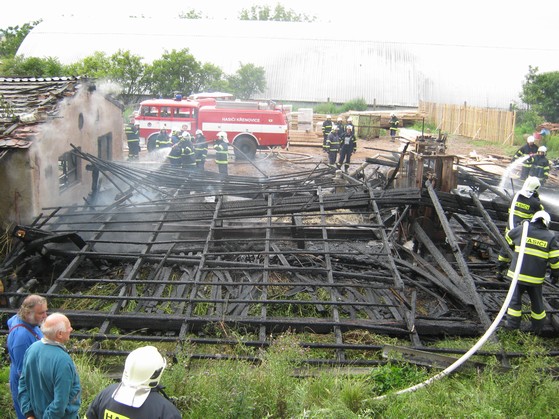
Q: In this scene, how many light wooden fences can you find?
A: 1